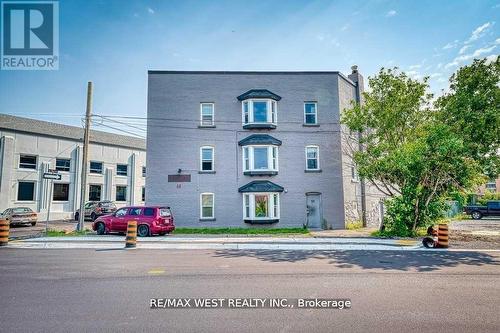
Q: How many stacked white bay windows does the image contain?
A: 3